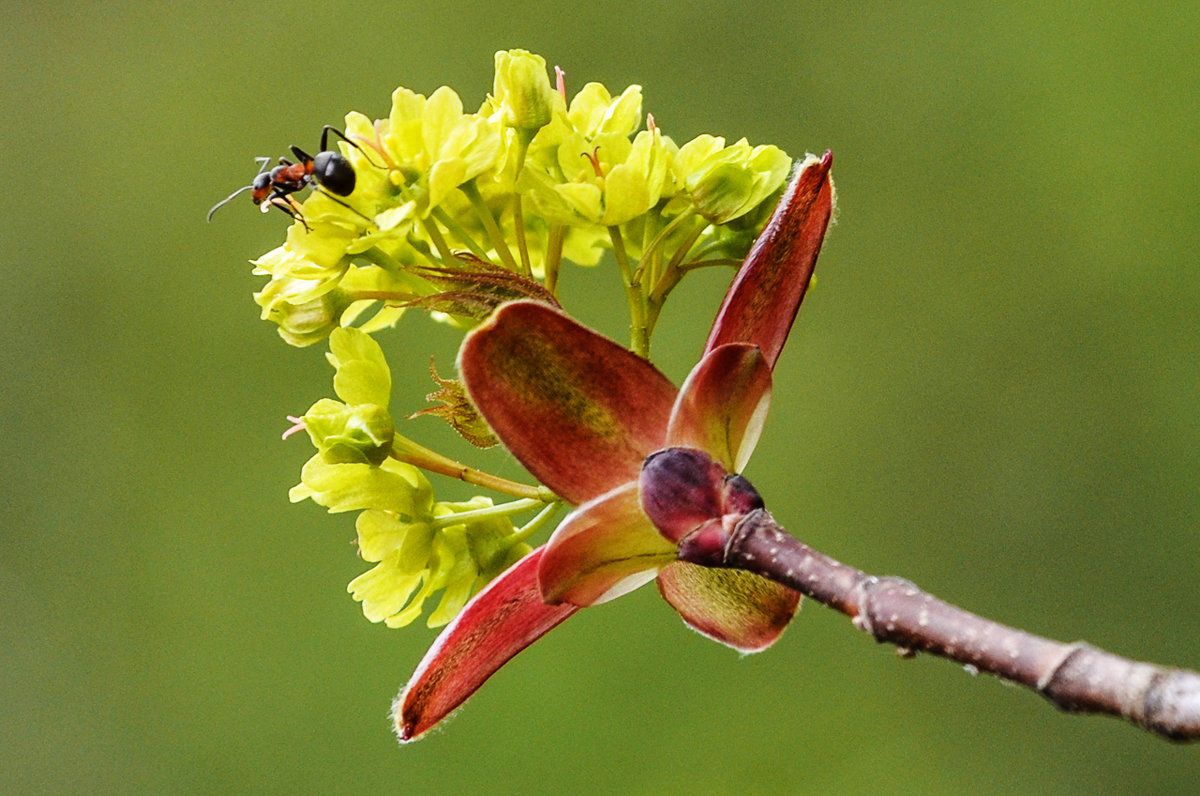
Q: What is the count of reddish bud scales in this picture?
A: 6